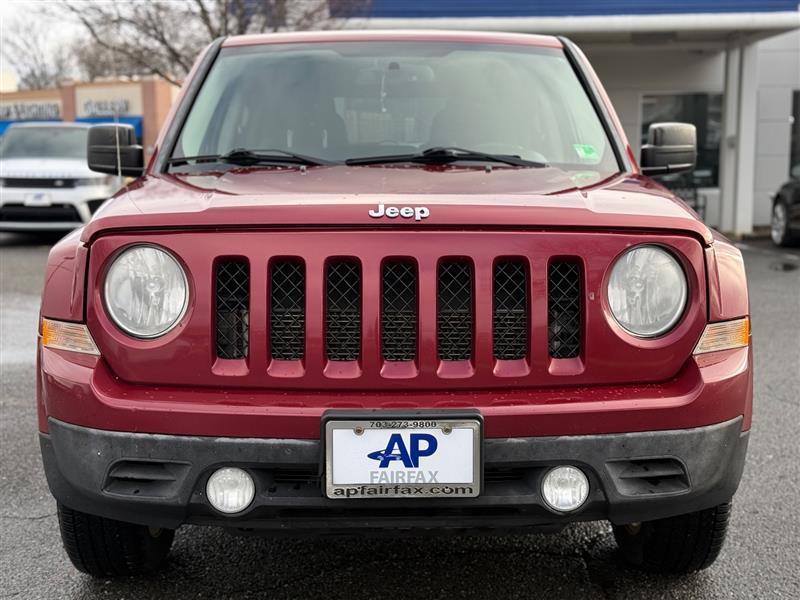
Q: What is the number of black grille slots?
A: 7